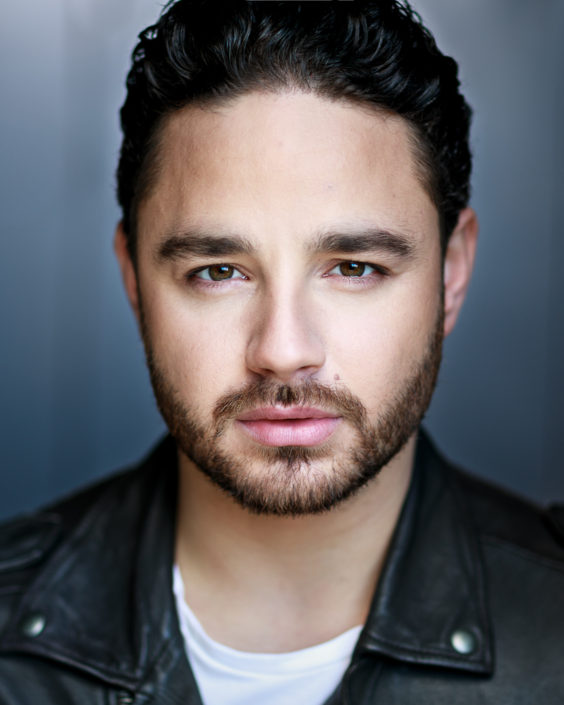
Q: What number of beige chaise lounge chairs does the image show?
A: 0